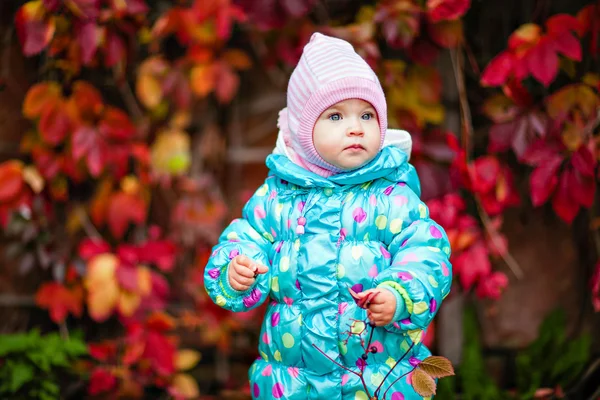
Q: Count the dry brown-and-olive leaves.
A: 2